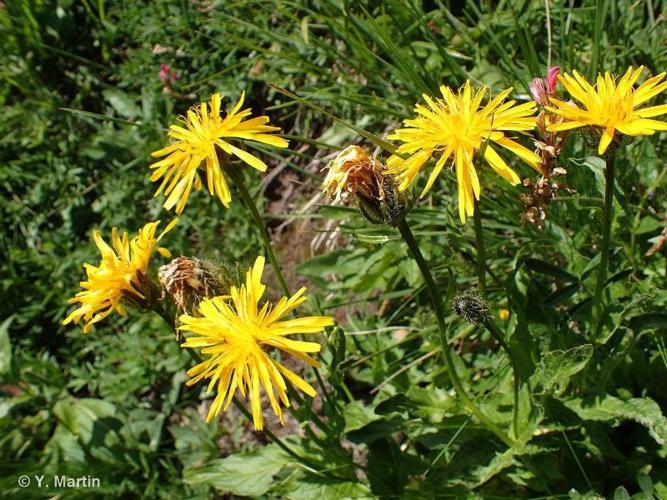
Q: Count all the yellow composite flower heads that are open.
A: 5